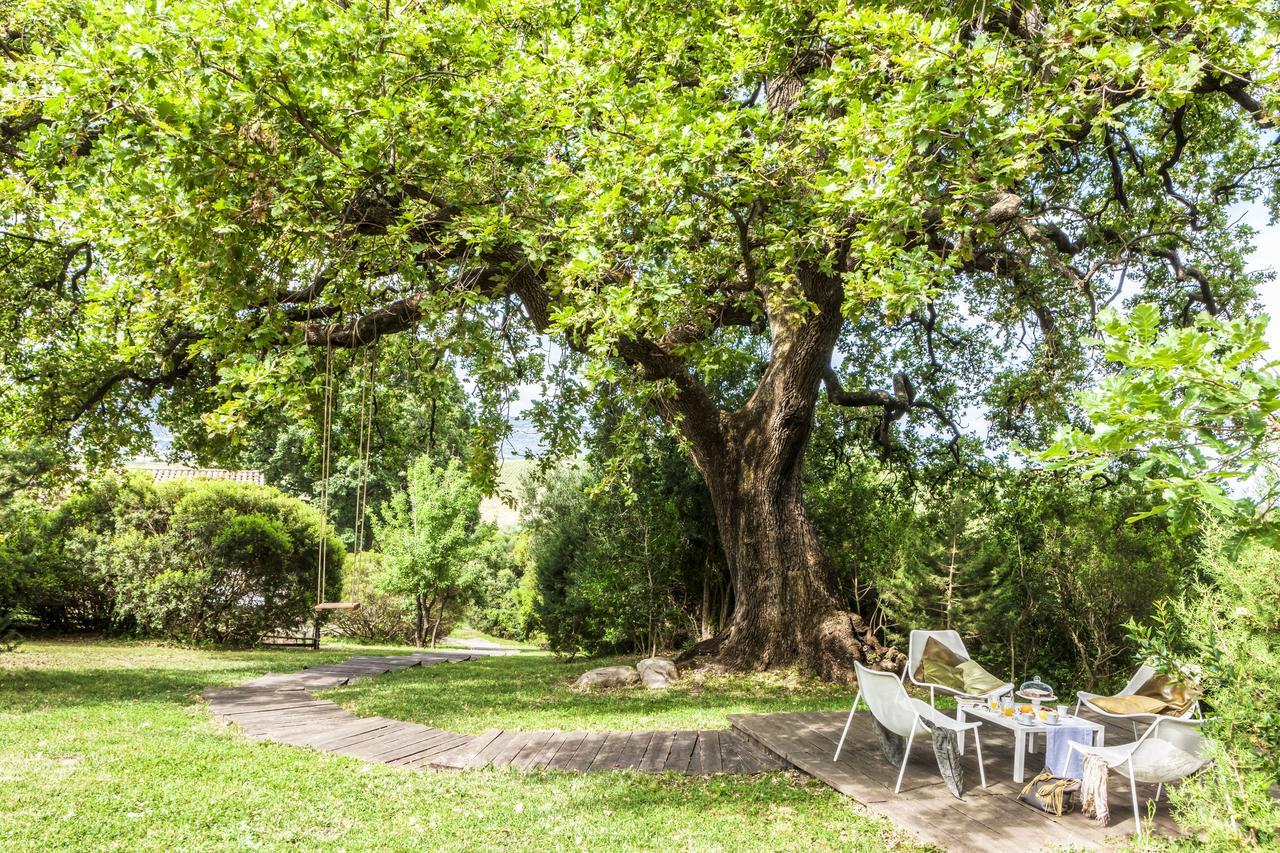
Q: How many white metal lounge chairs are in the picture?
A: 4